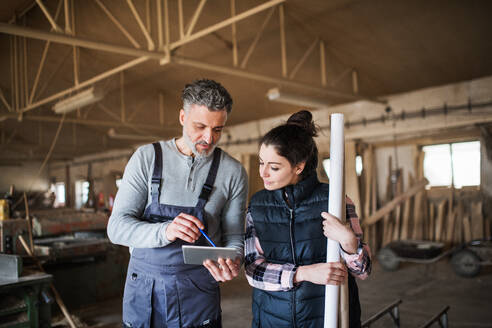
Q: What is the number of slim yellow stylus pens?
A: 0